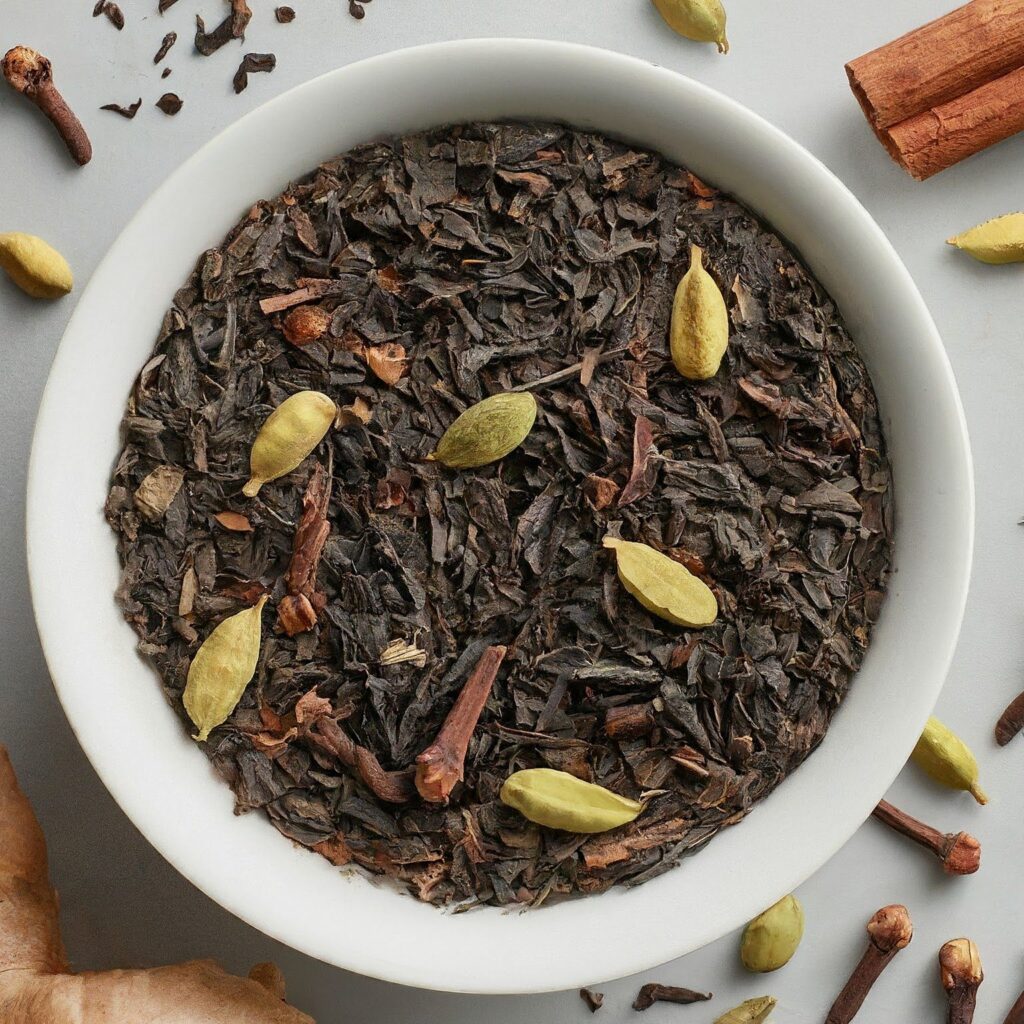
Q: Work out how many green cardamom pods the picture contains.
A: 12